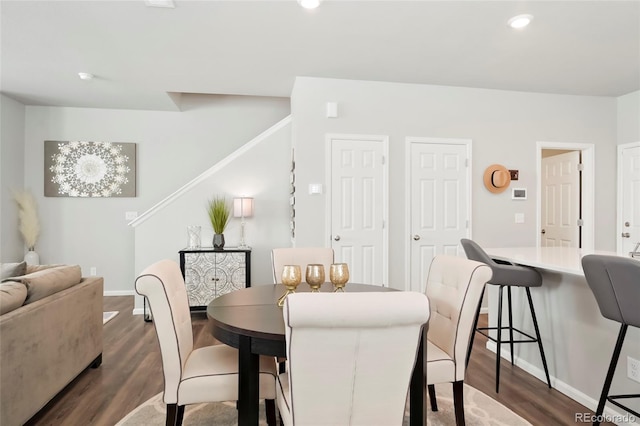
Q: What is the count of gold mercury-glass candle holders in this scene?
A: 3